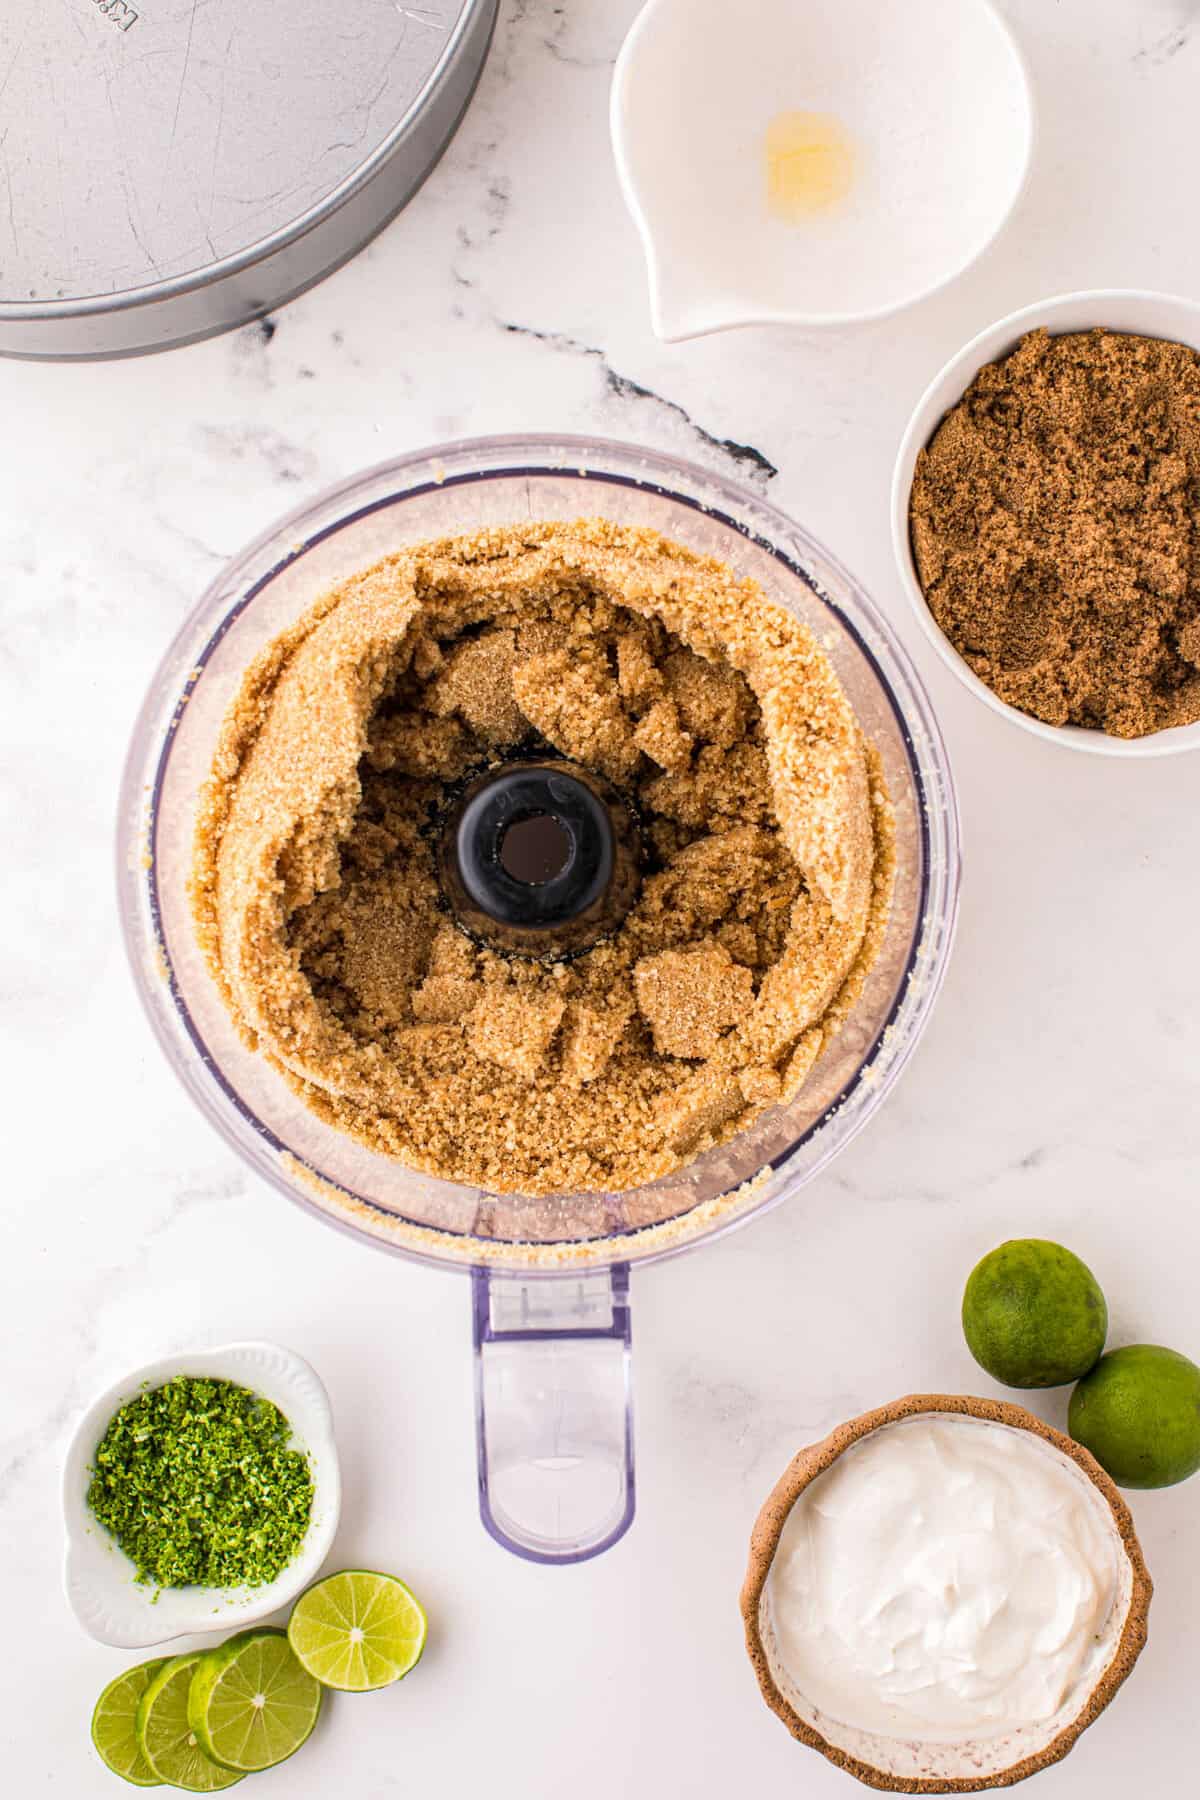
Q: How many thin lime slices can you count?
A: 4